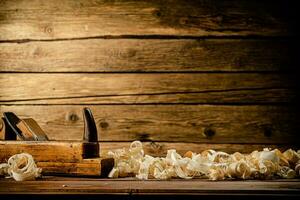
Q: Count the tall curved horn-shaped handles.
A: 1